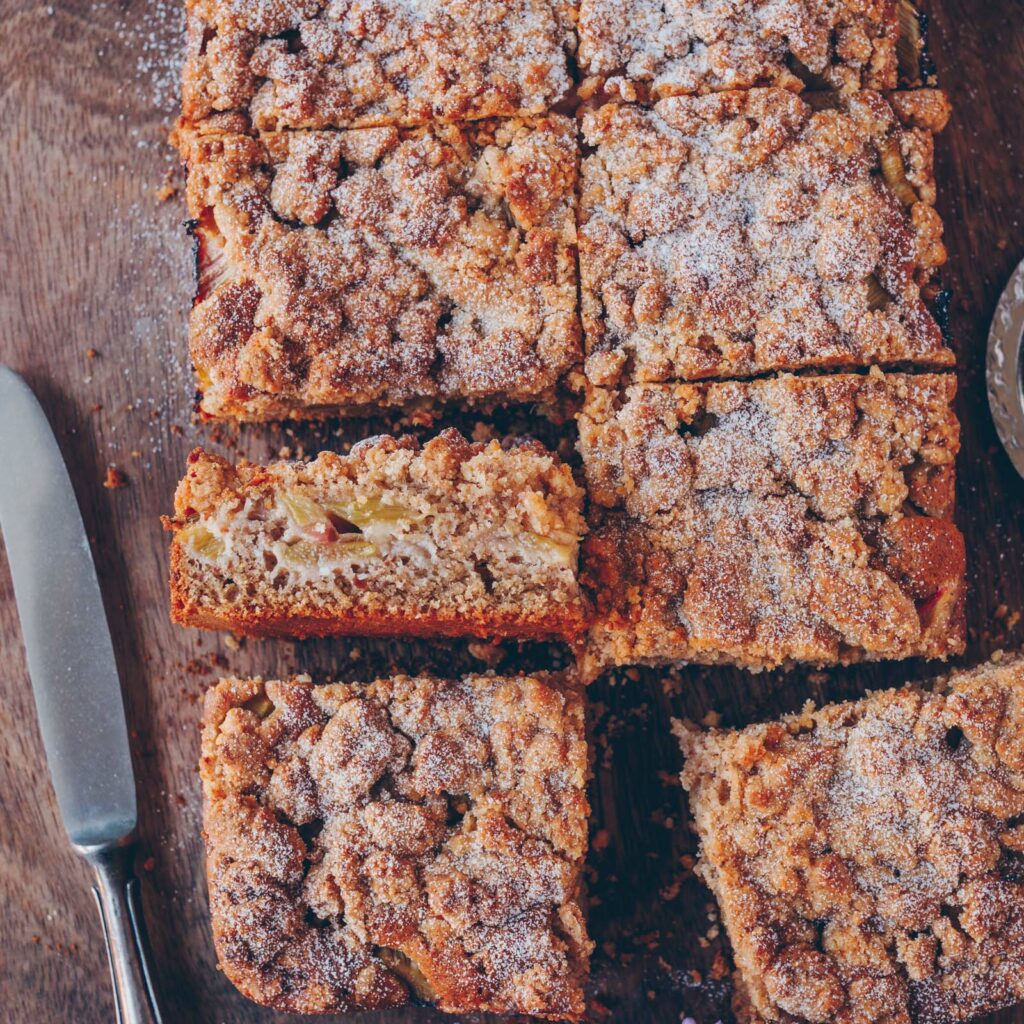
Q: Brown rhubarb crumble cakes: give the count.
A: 8